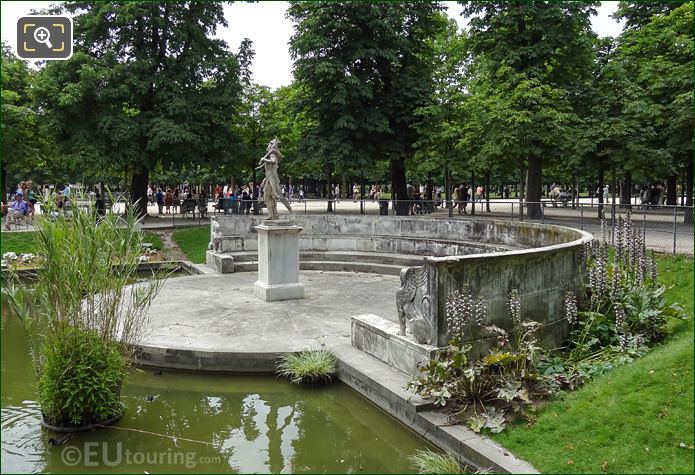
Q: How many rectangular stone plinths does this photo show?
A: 1